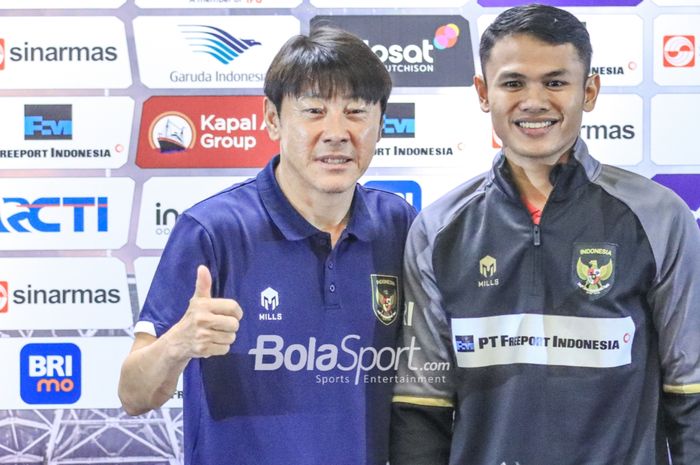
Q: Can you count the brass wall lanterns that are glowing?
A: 0